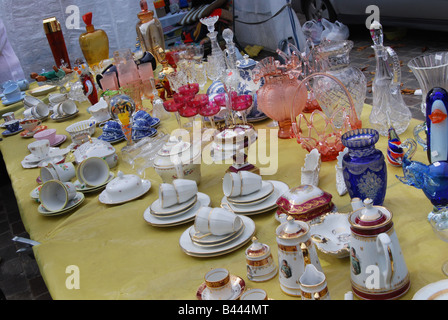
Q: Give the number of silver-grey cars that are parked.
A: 1